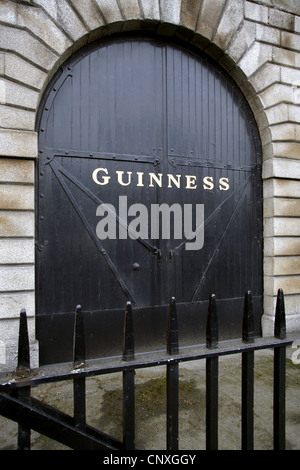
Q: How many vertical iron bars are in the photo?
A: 7